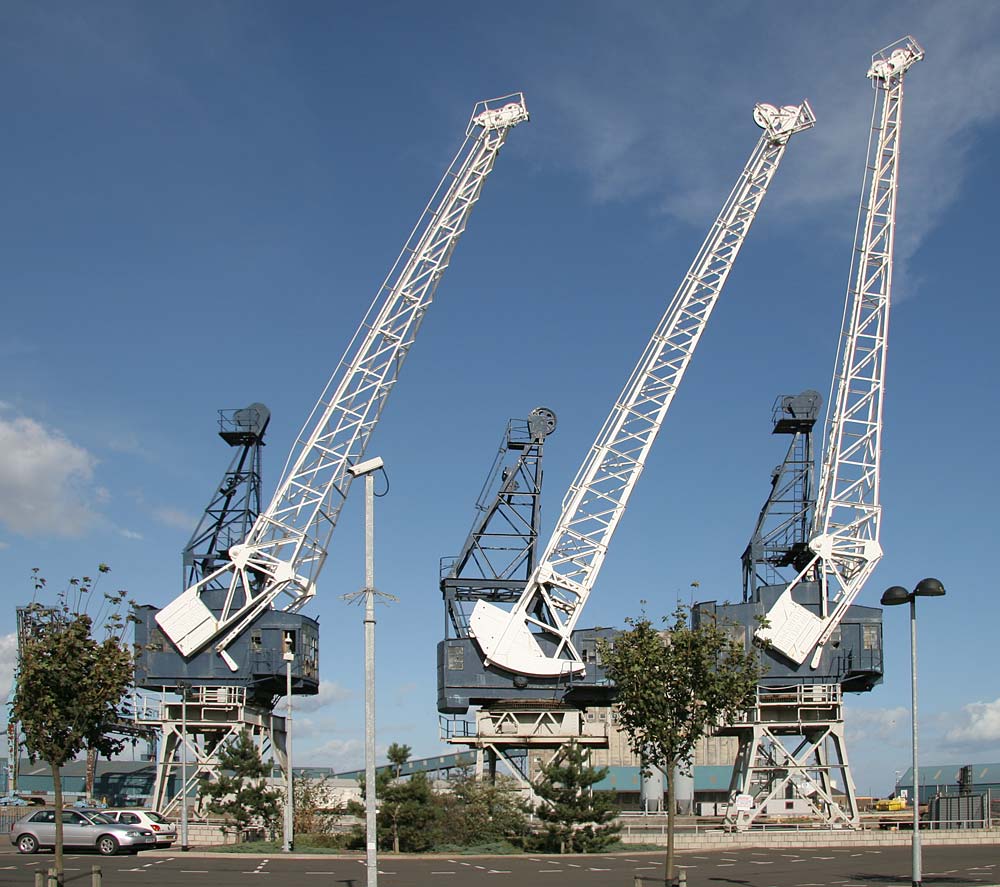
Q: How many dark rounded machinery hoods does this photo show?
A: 3